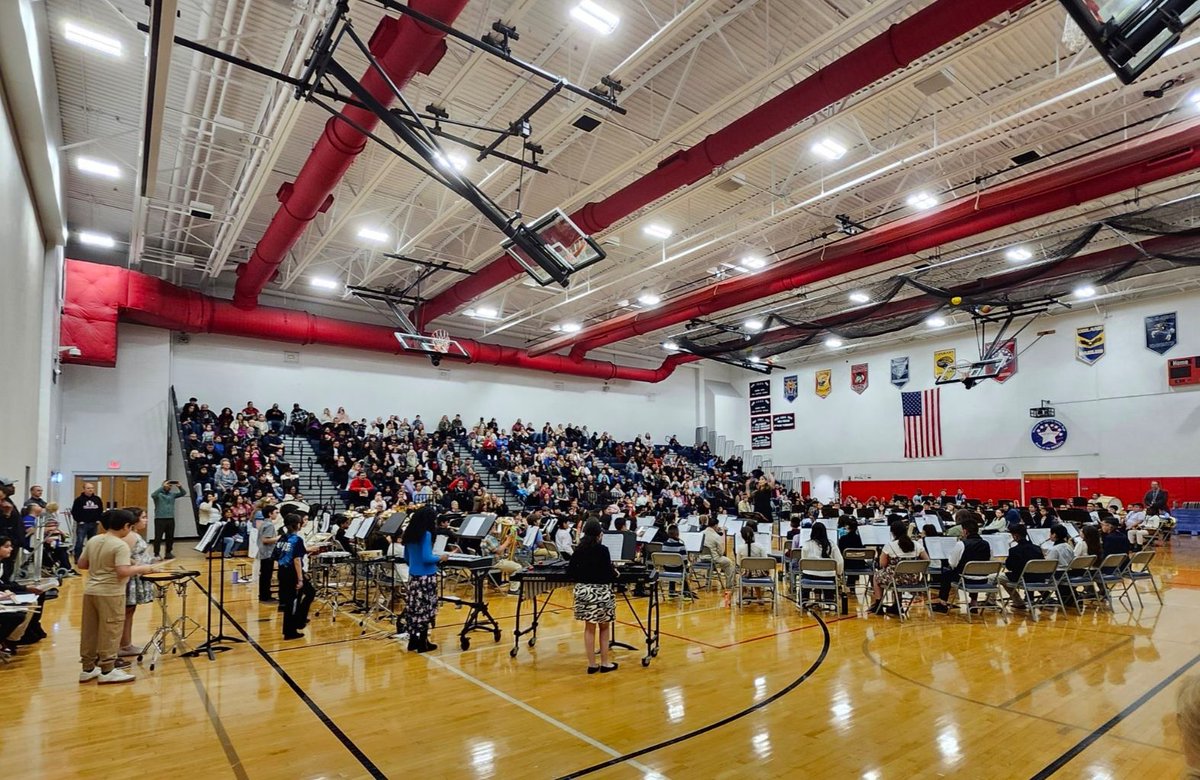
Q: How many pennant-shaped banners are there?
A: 8